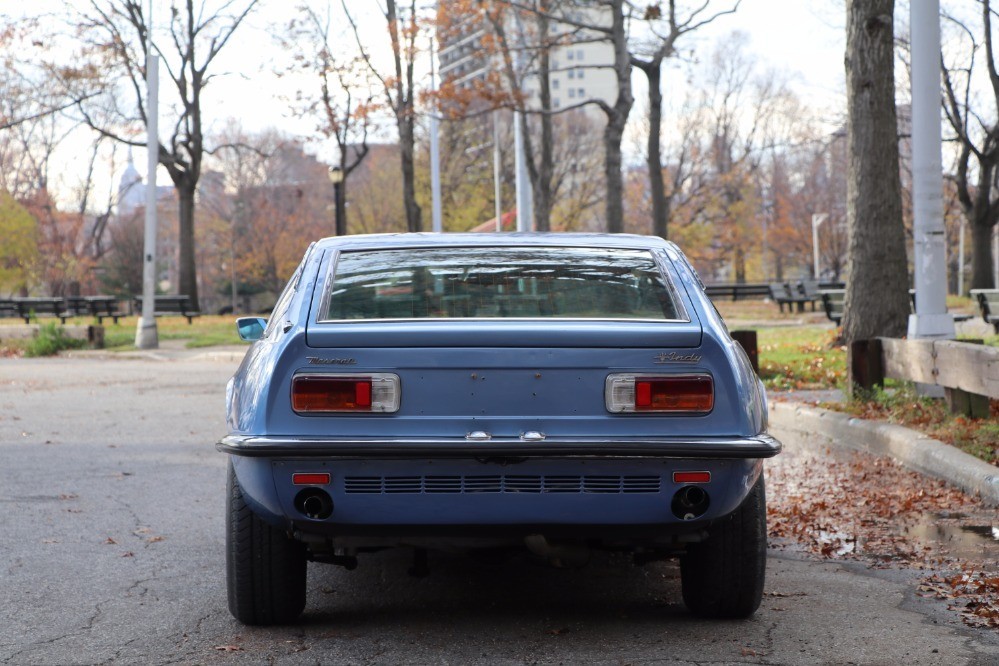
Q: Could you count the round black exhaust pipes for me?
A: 2